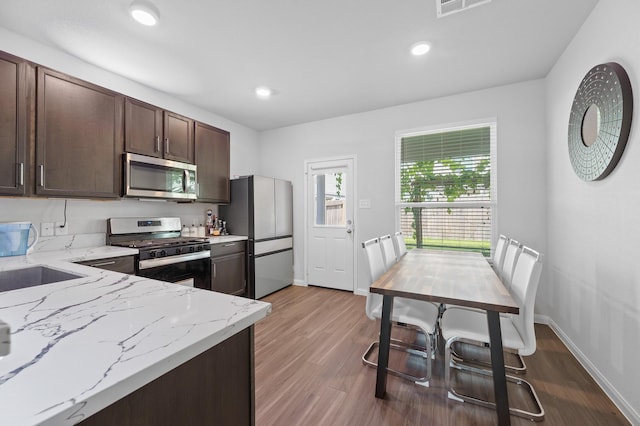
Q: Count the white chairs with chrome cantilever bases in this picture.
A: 6